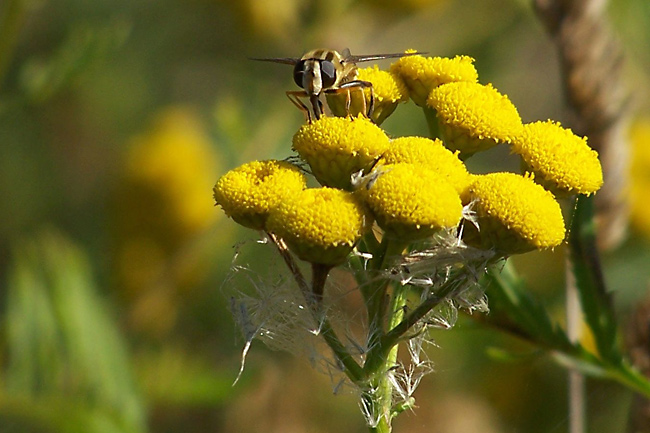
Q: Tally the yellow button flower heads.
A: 10